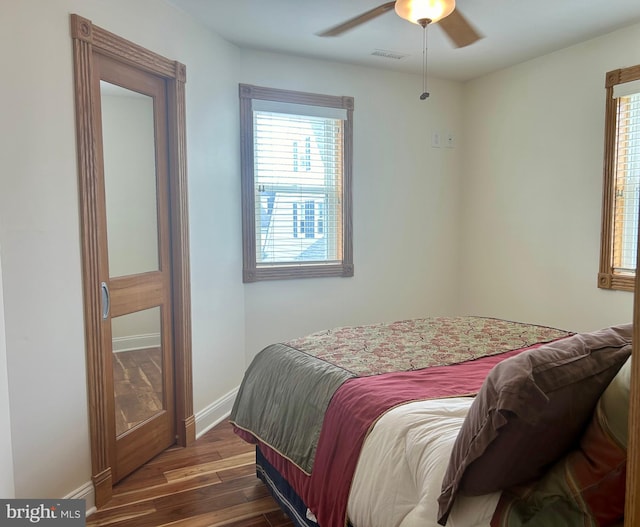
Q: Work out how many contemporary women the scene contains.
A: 0